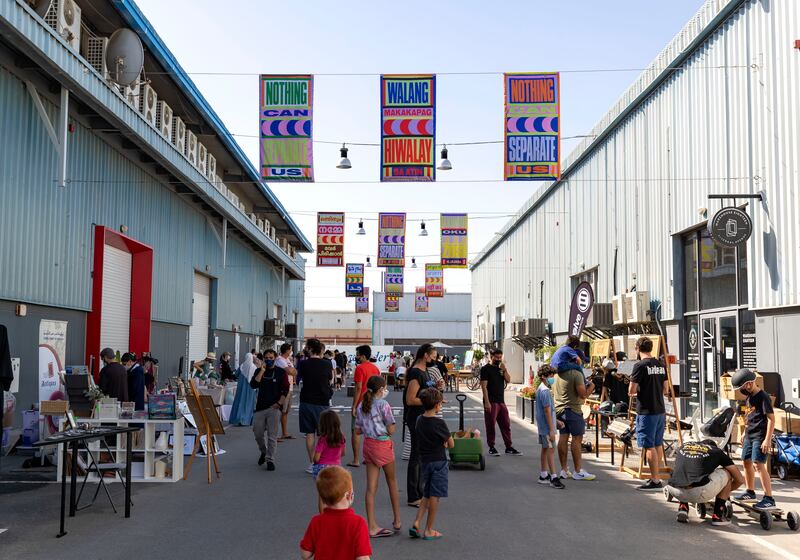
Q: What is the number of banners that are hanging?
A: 12